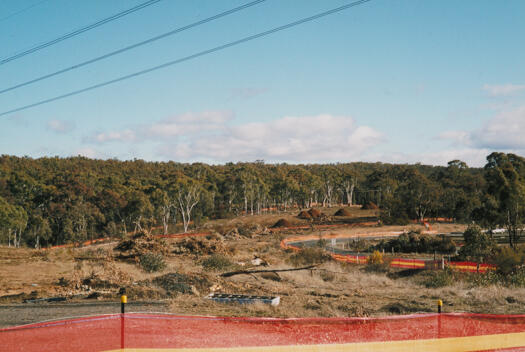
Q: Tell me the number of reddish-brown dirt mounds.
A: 5